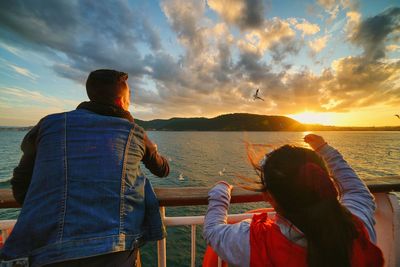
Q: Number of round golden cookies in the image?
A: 0